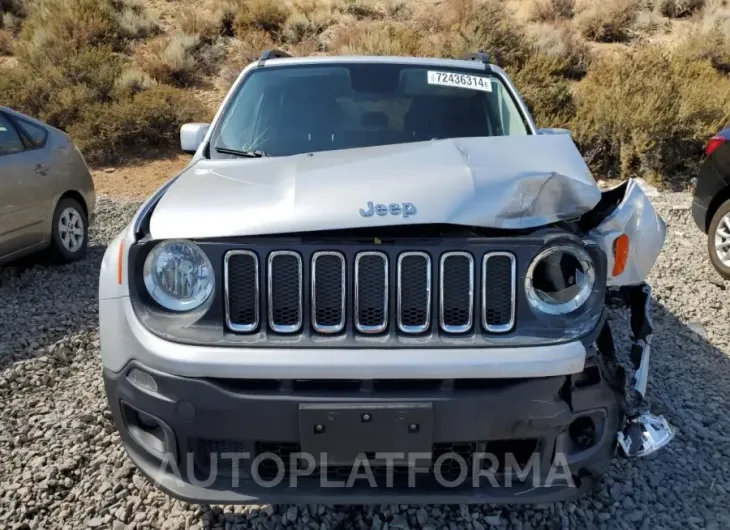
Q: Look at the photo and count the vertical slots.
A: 7